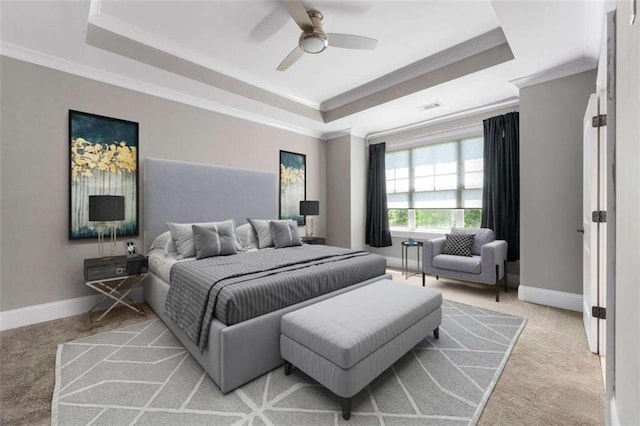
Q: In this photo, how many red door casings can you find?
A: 0